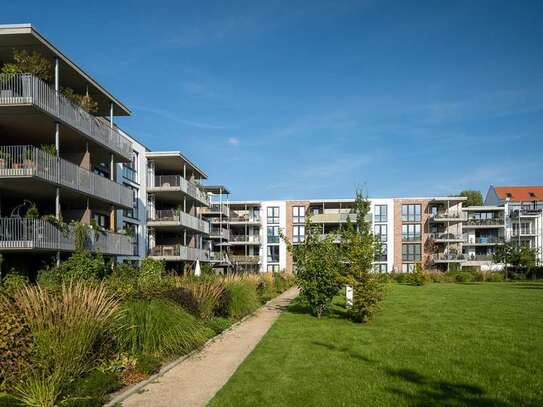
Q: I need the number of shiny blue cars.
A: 0